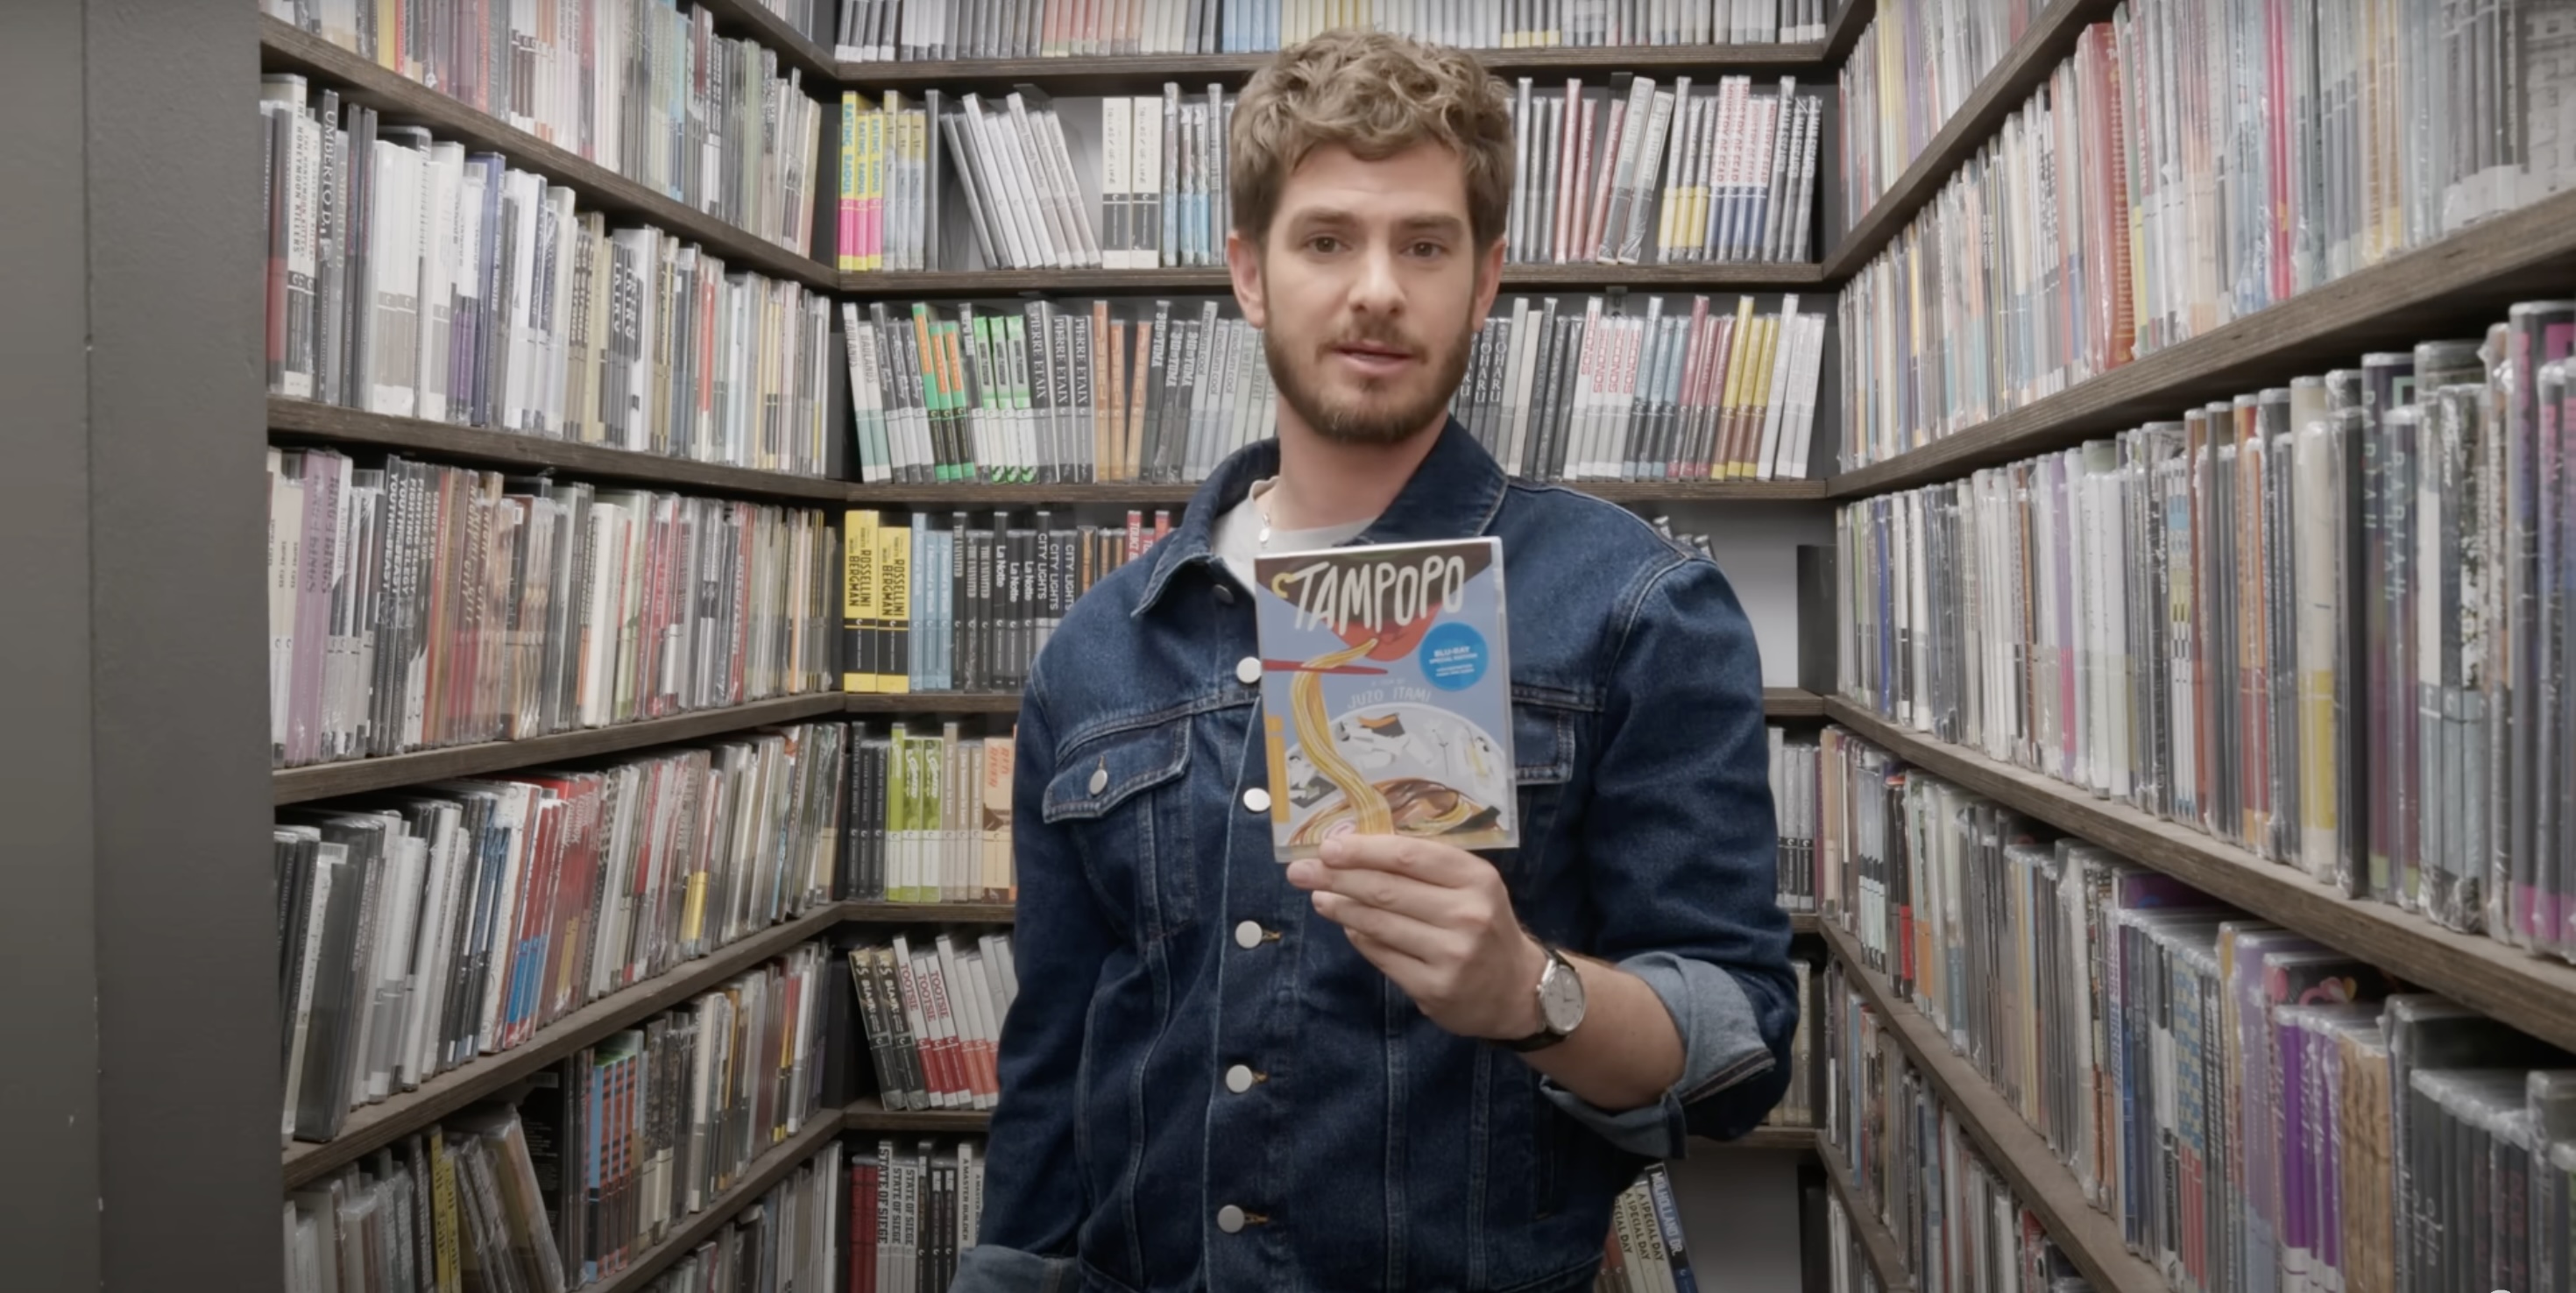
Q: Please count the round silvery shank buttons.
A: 7